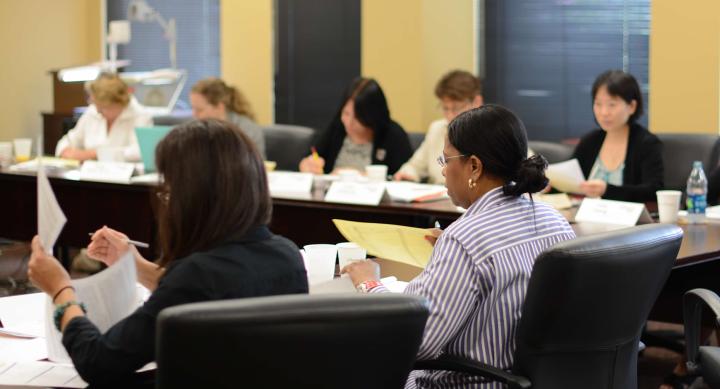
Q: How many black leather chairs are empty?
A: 1